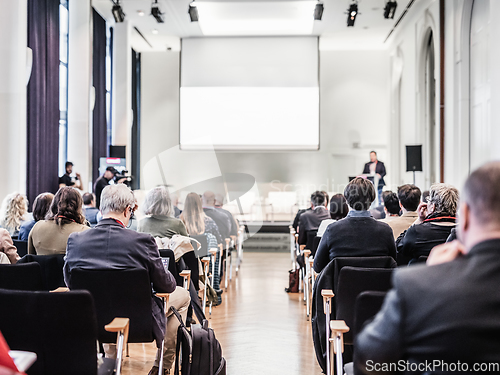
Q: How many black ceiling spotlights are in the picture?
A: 6